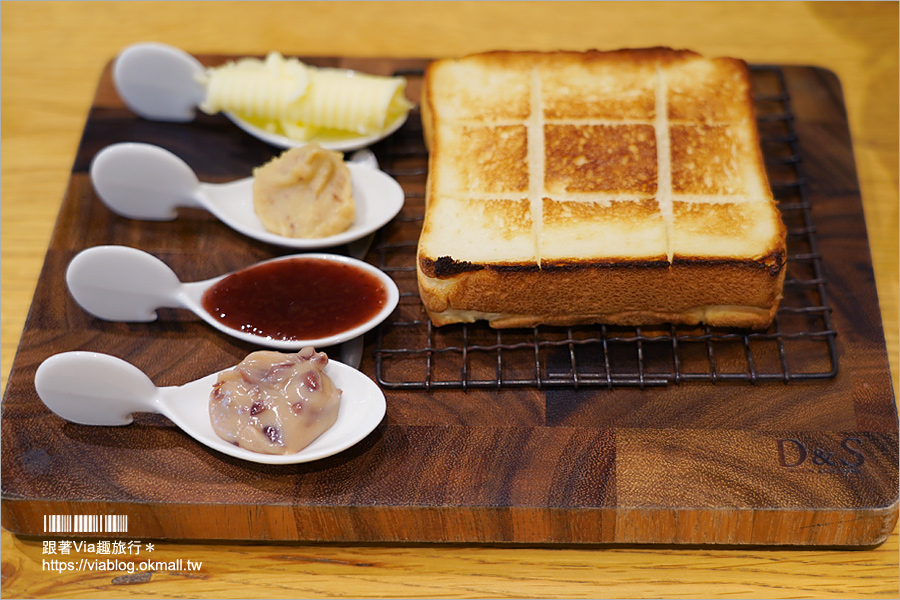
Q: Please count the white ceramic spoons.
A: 4